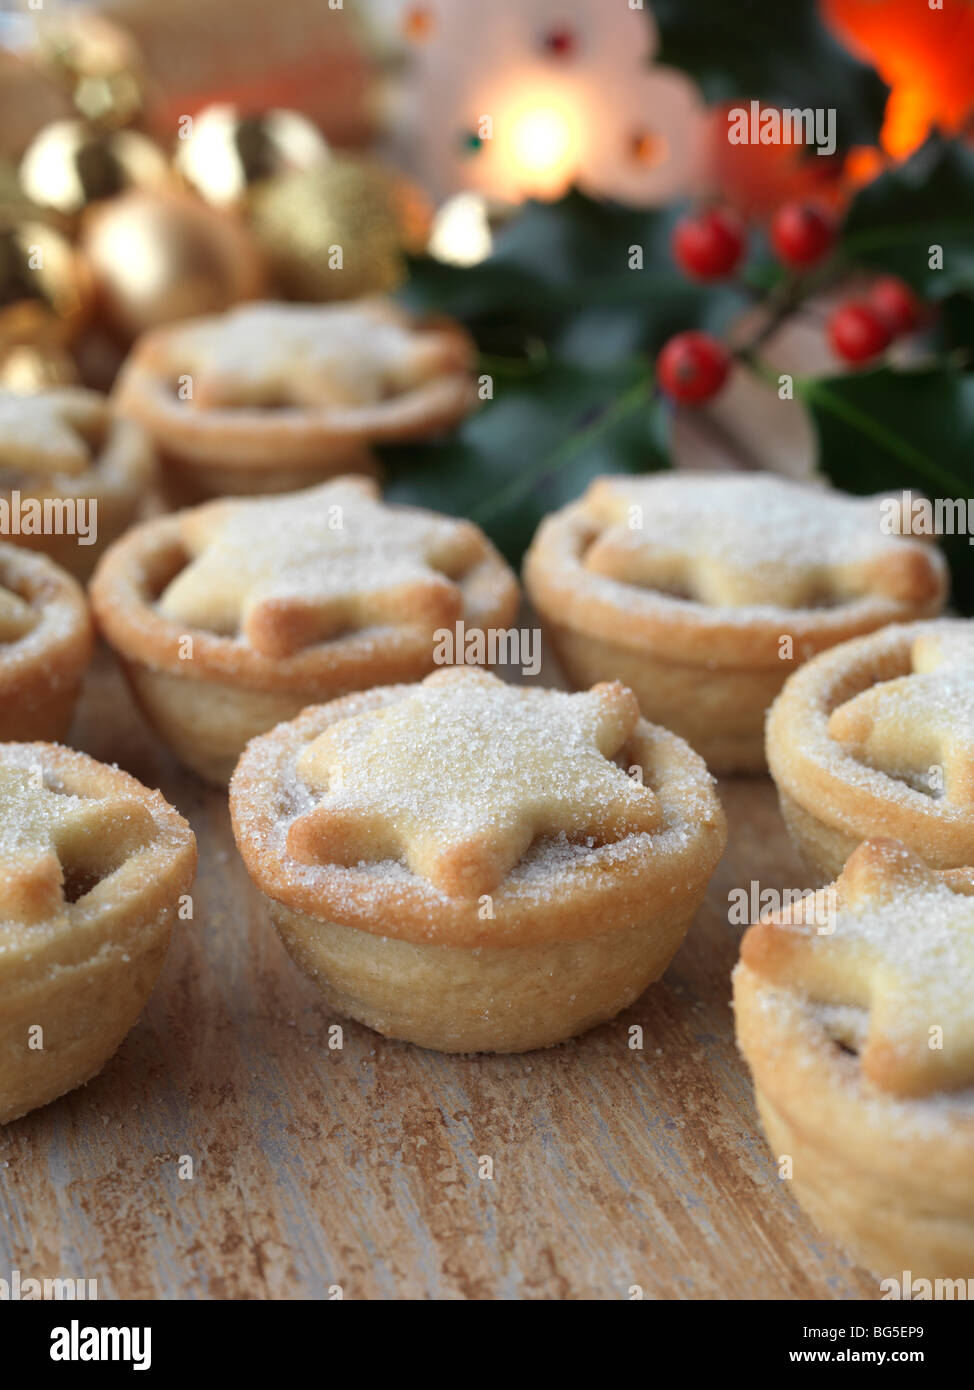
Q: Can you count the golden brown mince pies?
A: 9